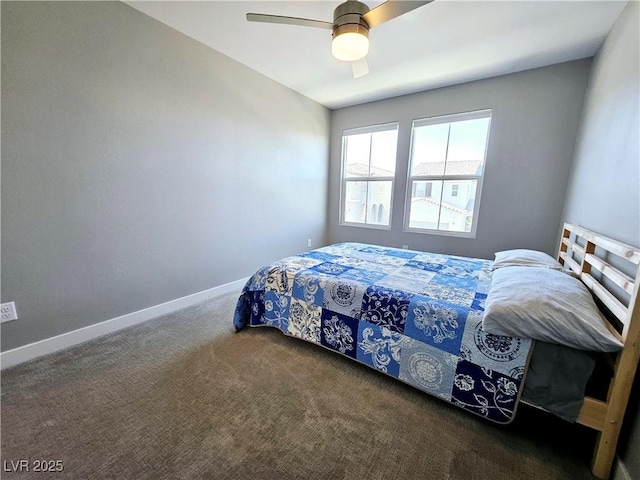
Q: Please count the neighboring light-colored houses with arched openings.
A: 1